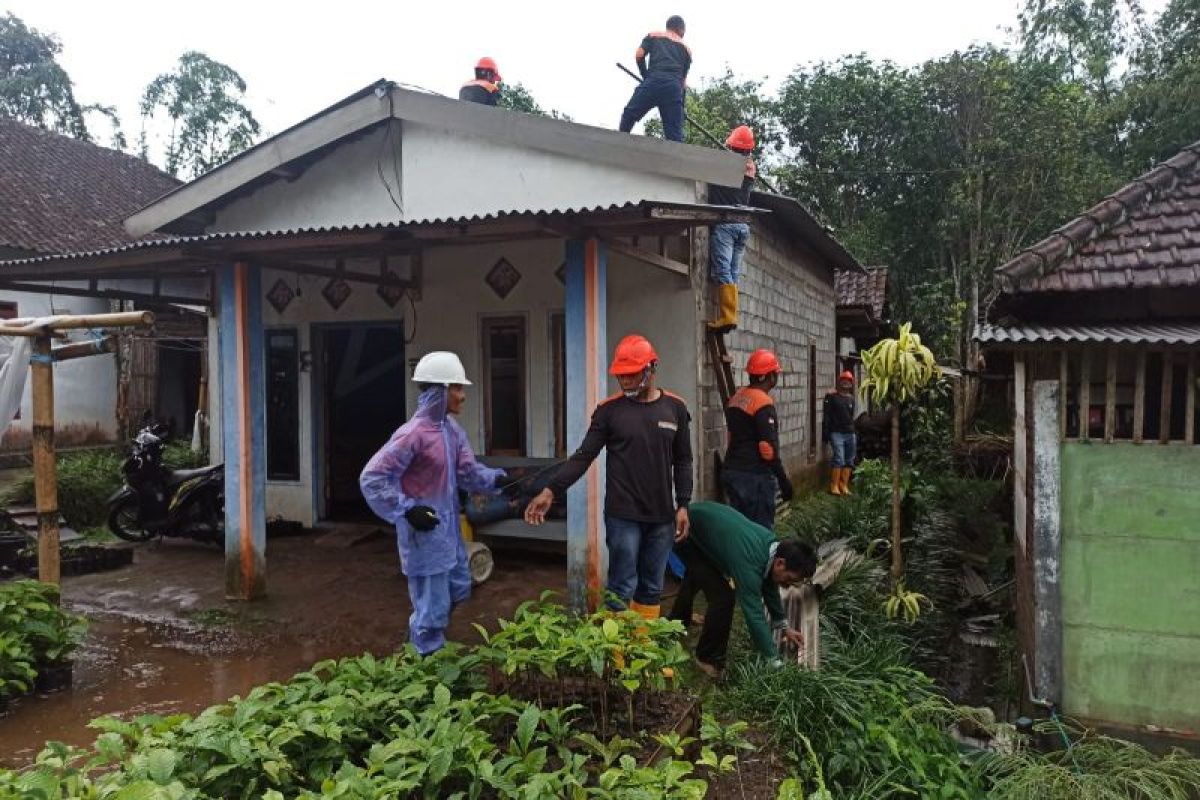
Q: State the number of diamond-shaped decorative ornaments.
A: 5